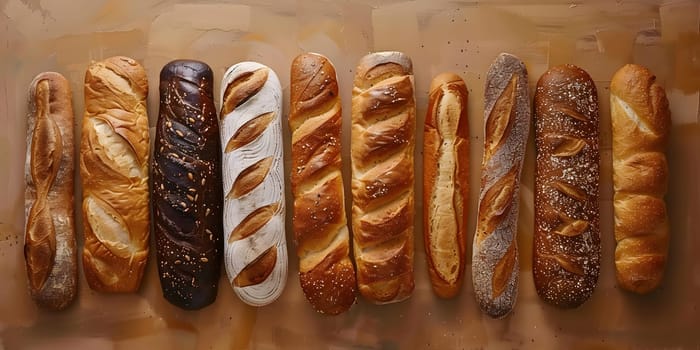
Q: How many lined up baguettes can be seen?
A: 10